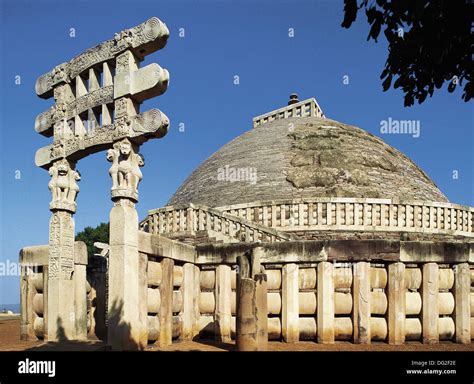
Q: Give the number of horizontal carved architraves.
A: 3